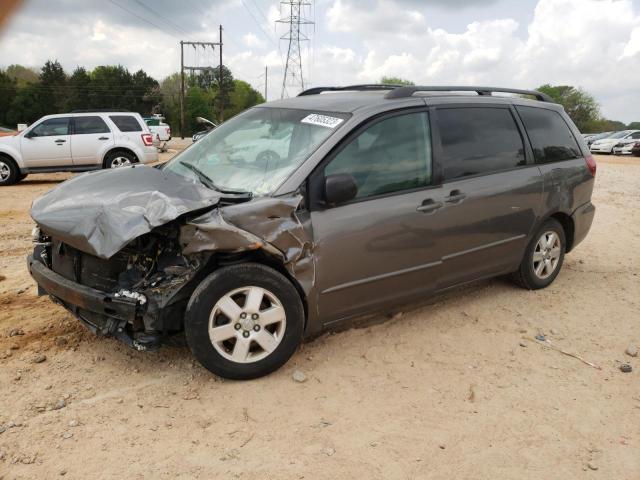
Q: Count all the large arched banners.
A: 0